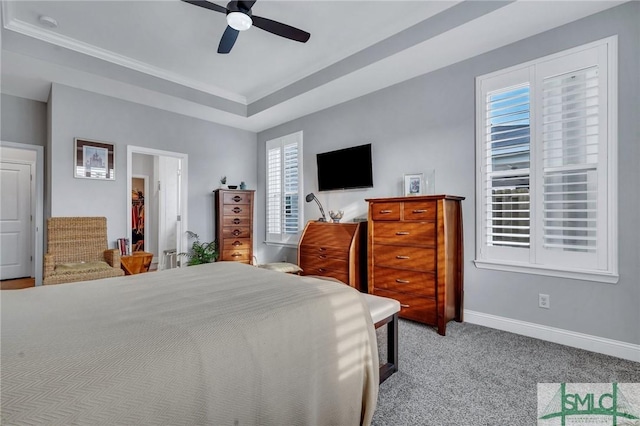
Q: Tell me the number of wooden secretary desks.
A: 1